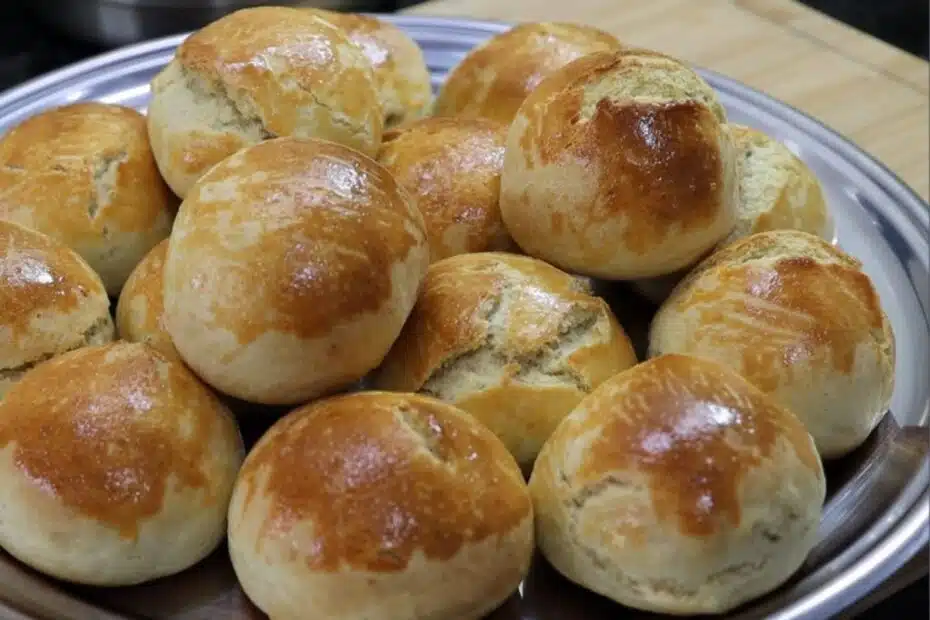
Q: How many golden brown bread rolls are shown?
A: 15